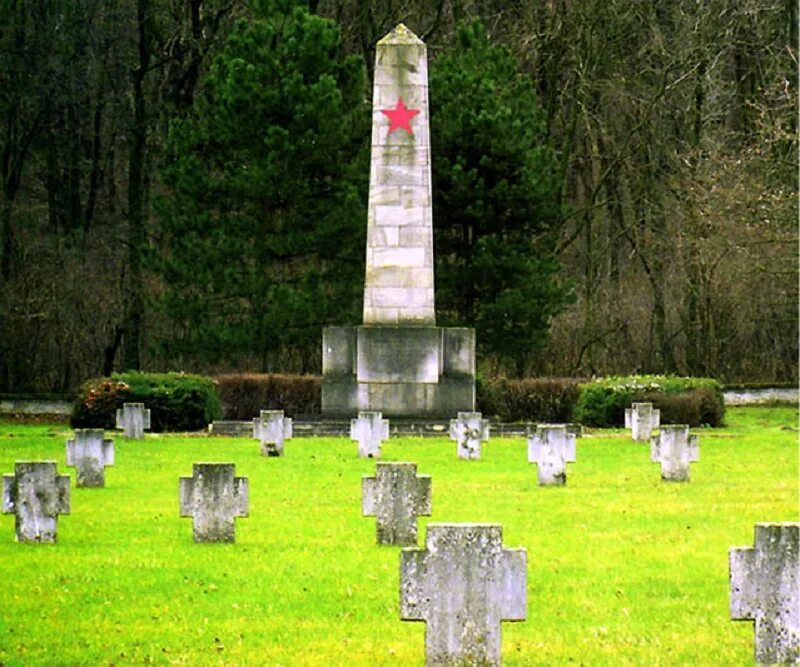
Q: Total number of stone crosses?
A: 13